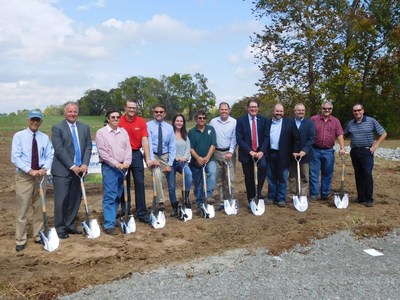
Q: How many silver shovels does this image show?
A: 10